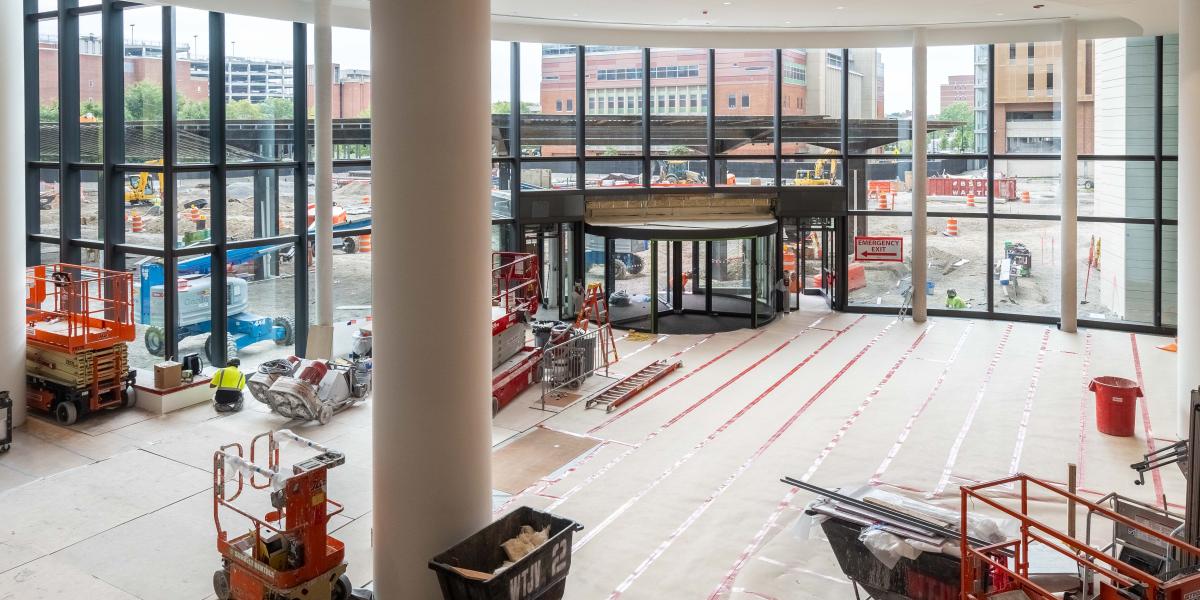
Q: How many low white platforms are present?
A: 1